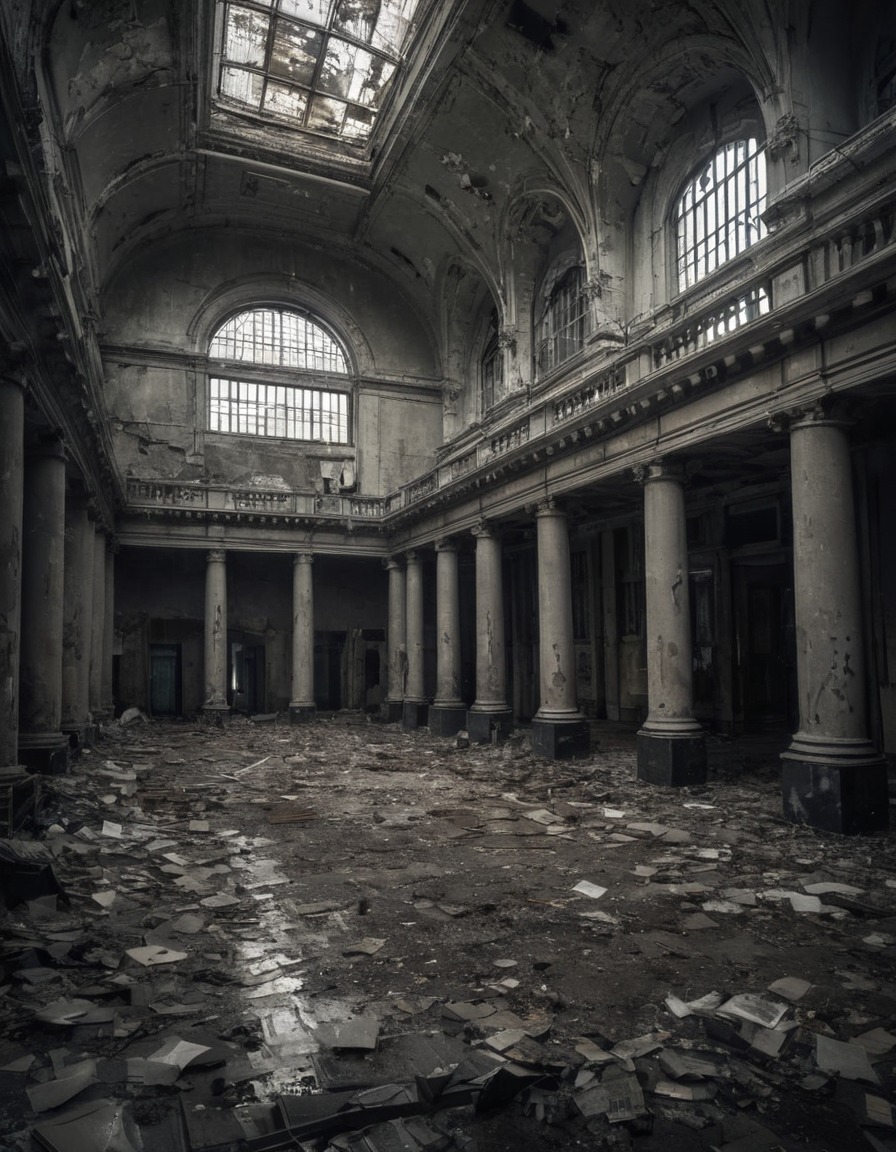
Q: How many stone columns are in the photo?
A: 14